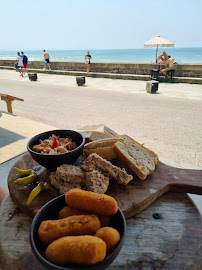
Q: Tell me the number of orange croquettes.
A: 5